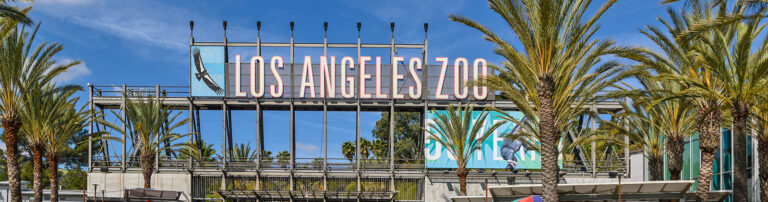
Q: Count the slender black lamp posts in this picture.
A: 8